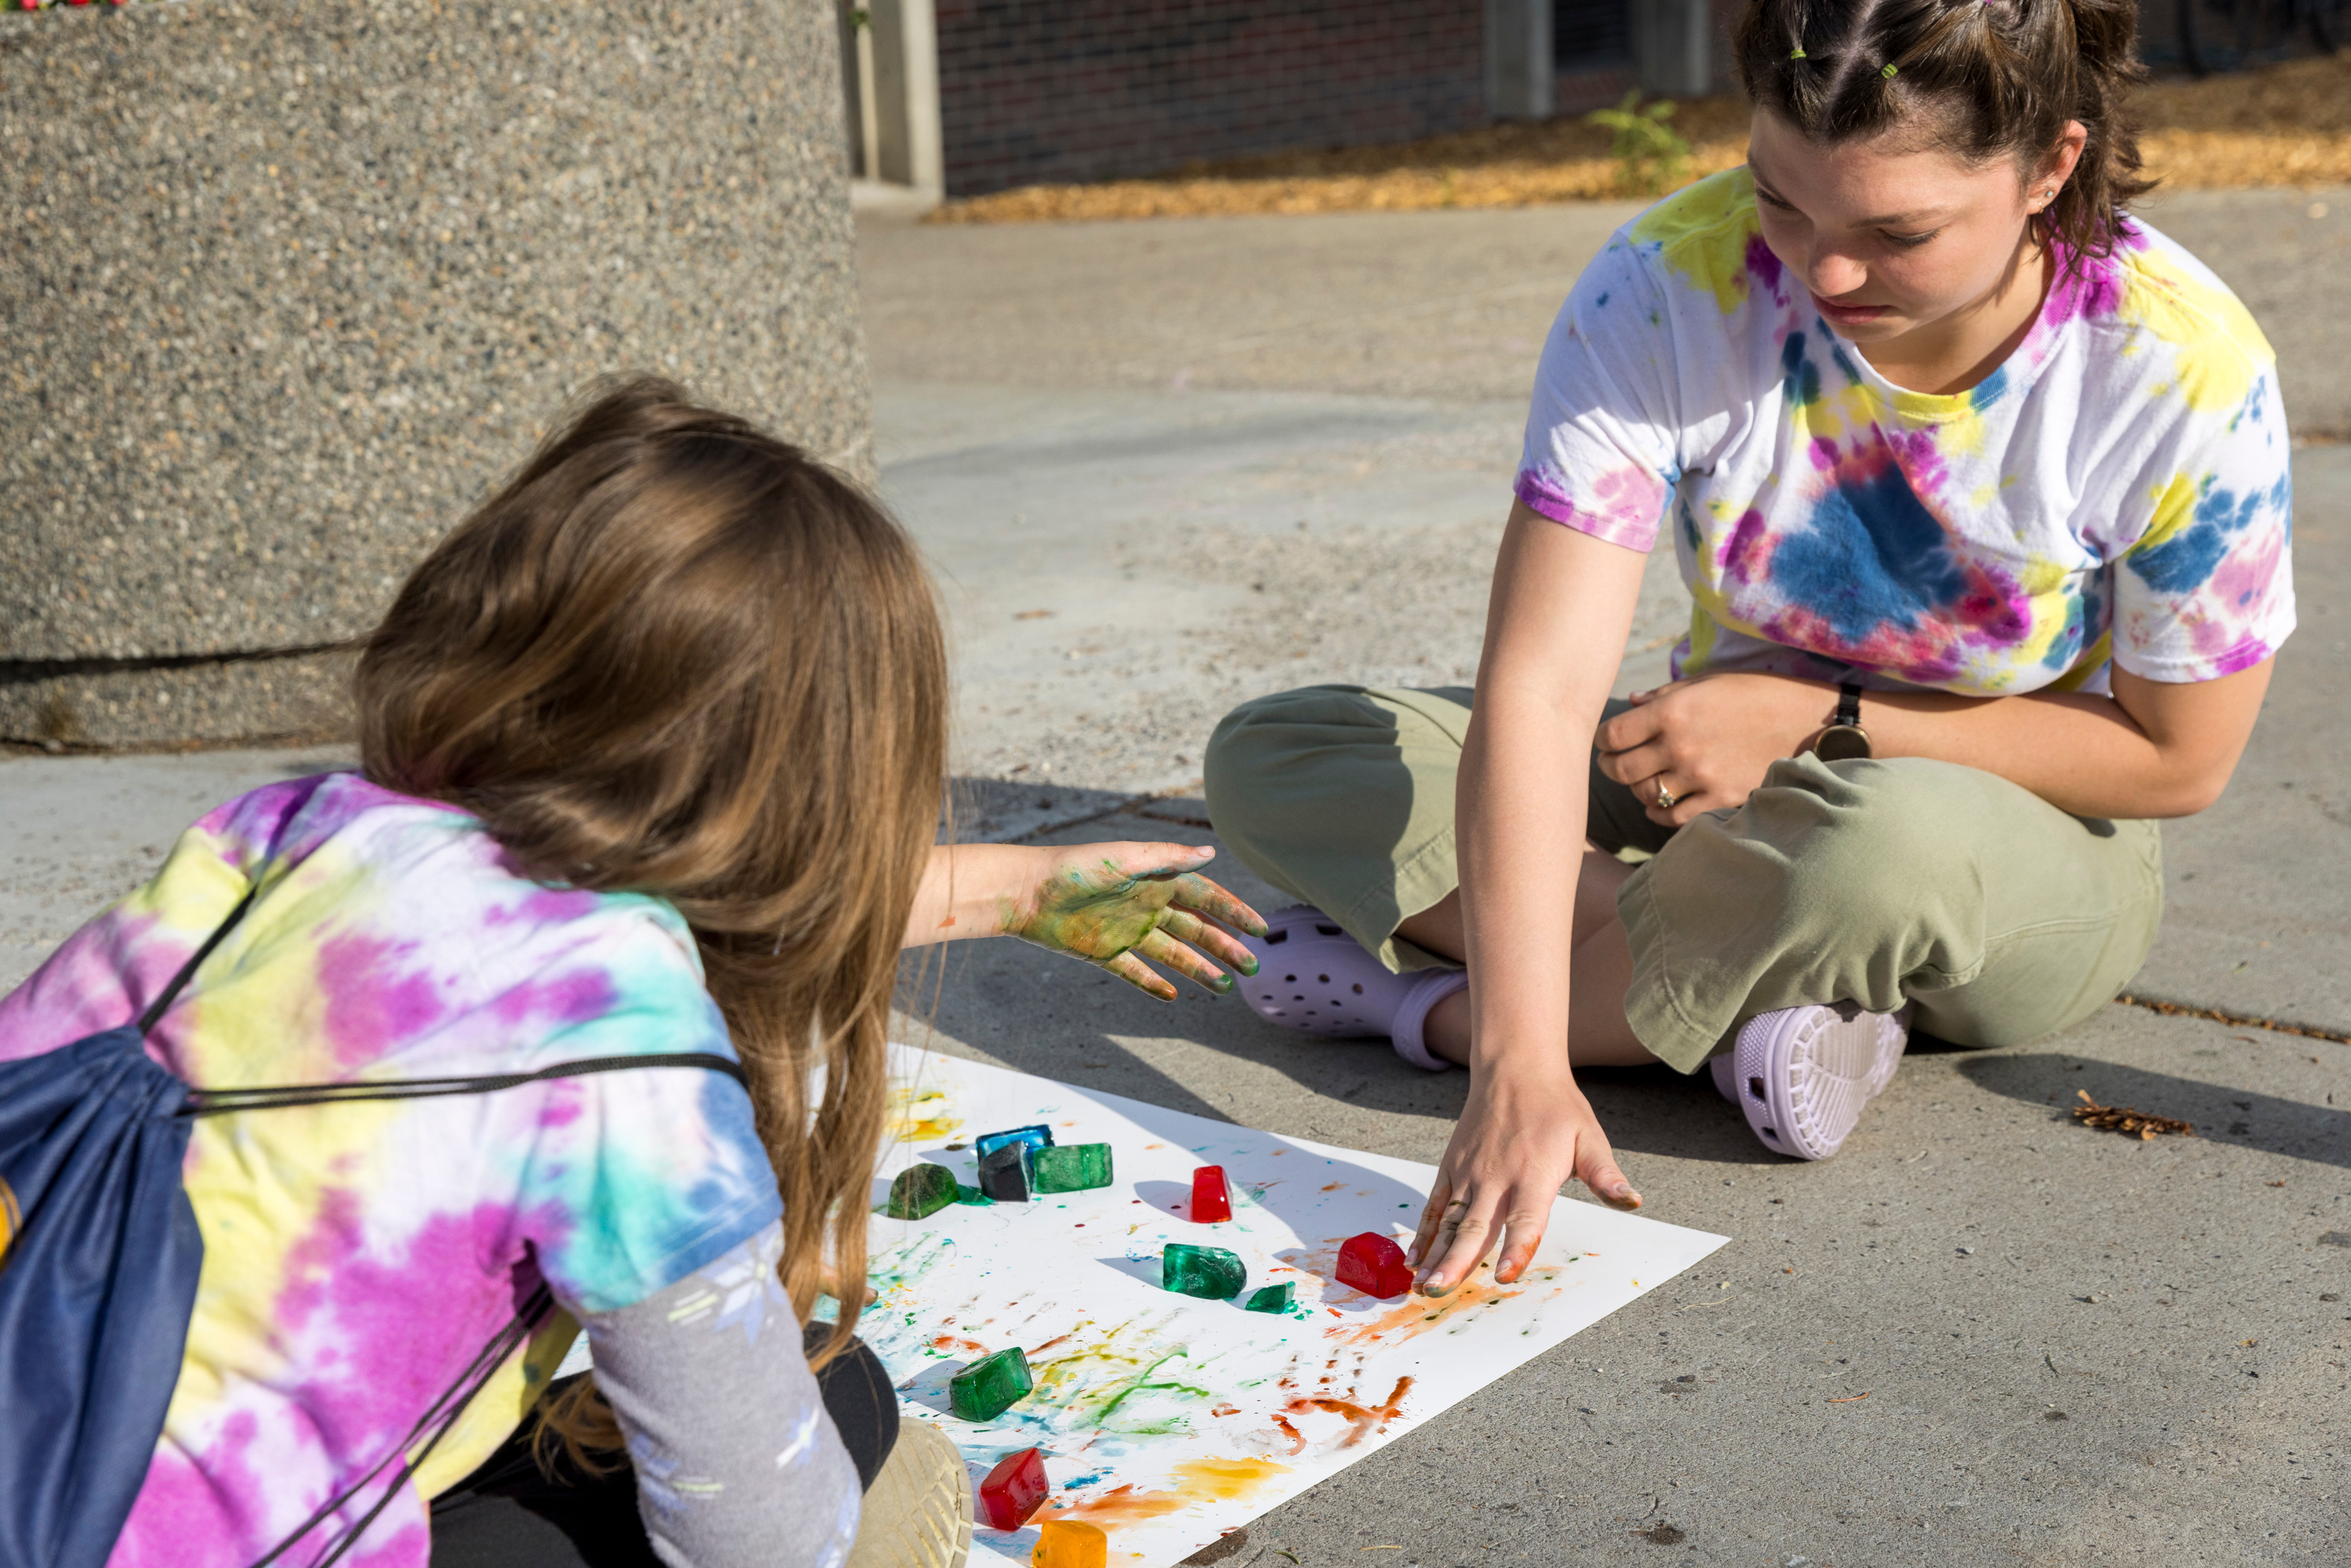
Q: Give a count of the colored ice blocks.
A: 11